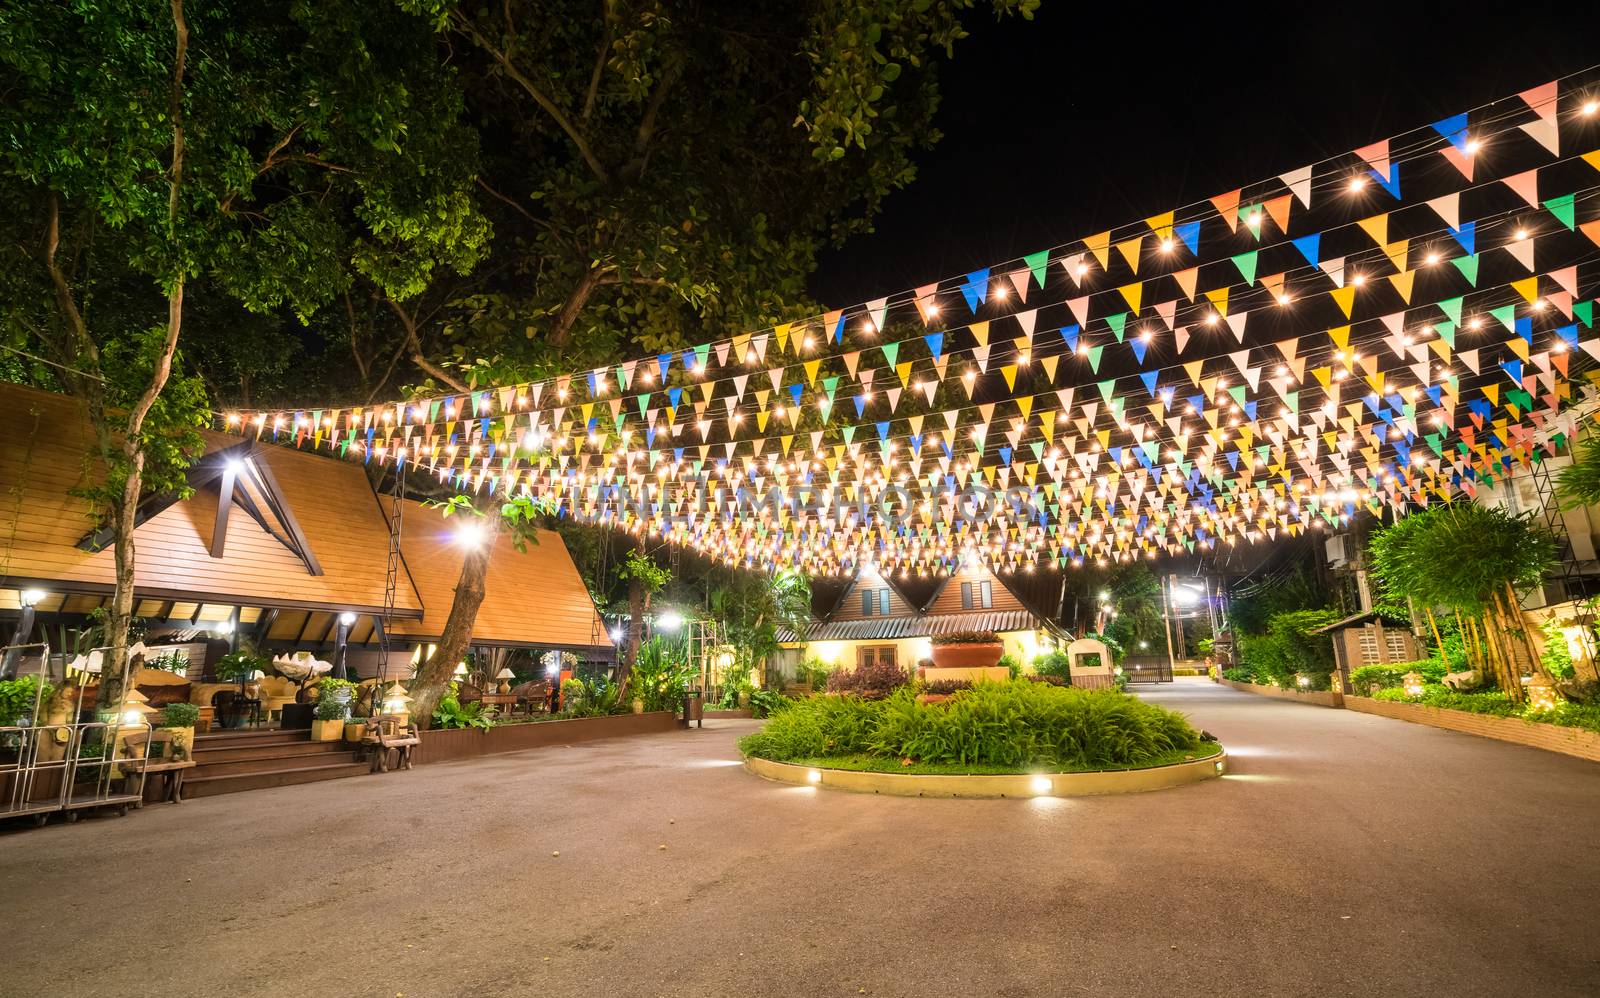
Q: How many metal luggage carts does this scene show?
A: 2